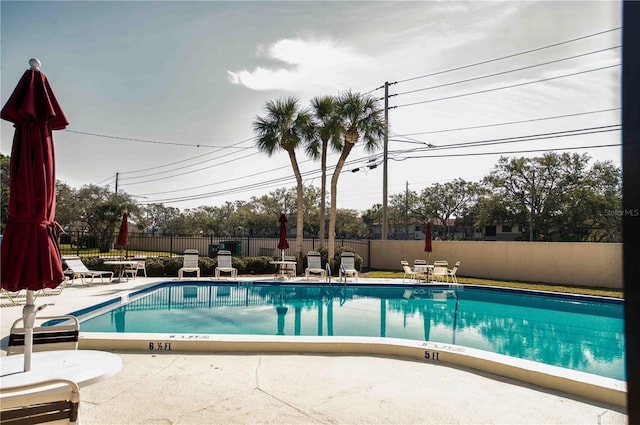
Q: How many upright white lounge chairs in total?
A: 4